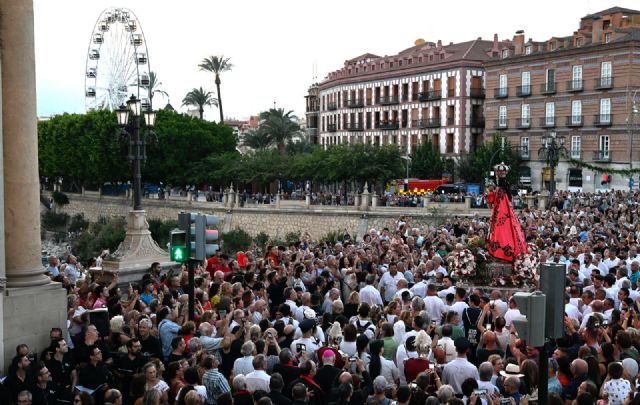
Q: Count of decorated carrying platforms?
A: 1